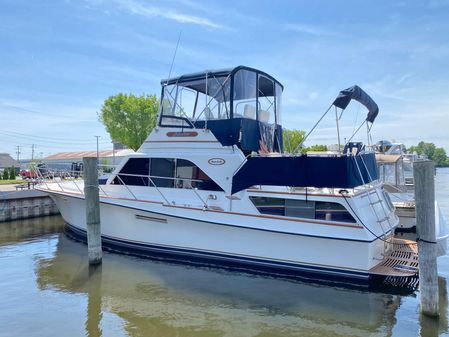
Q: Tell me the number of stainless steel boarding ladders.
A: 1